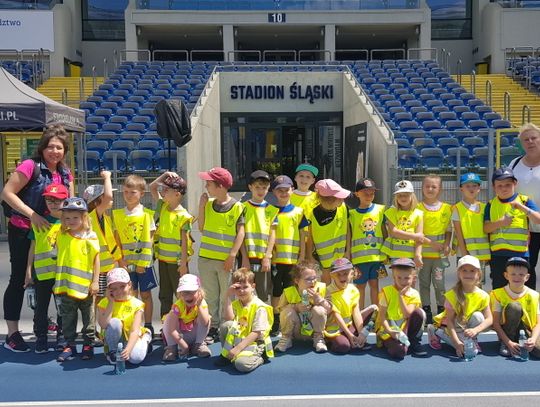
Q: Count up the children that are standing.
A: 15